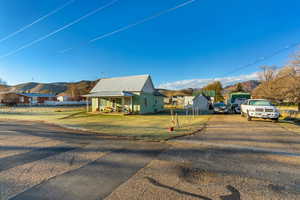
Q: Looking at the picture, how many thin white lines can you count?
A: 3